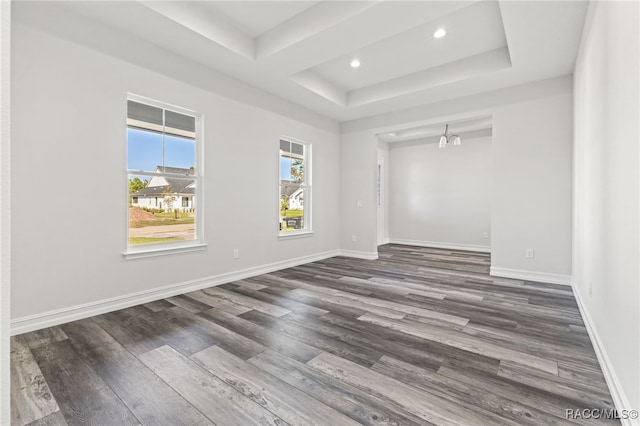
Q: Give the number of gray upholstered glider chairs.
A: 0